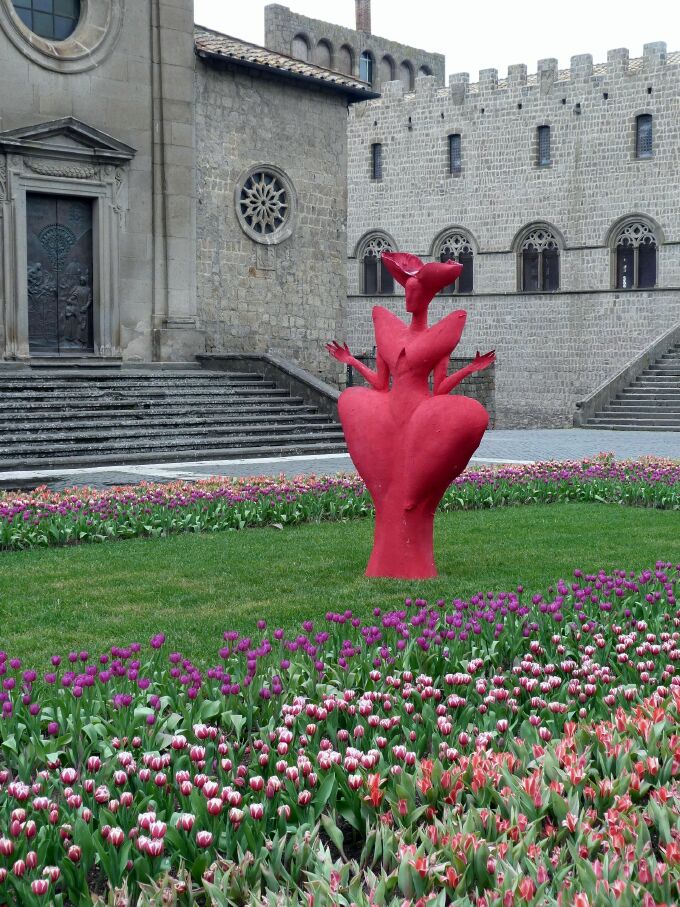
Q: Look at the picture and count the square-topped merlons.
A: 9